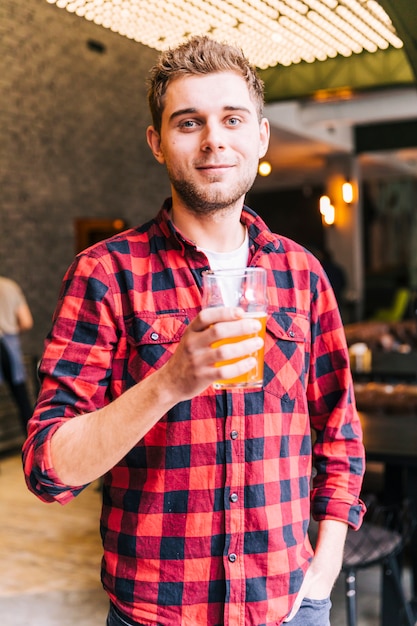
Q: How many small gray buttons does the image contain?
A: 5